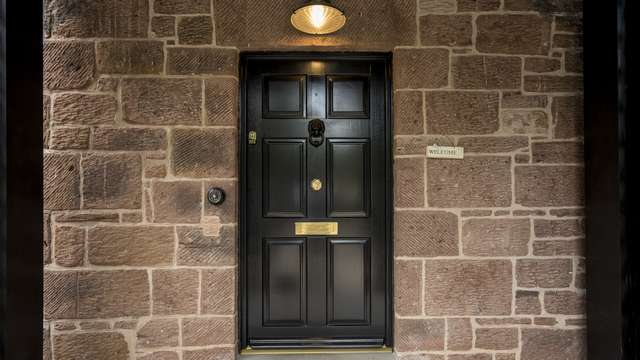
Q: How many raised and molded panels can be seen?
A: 6